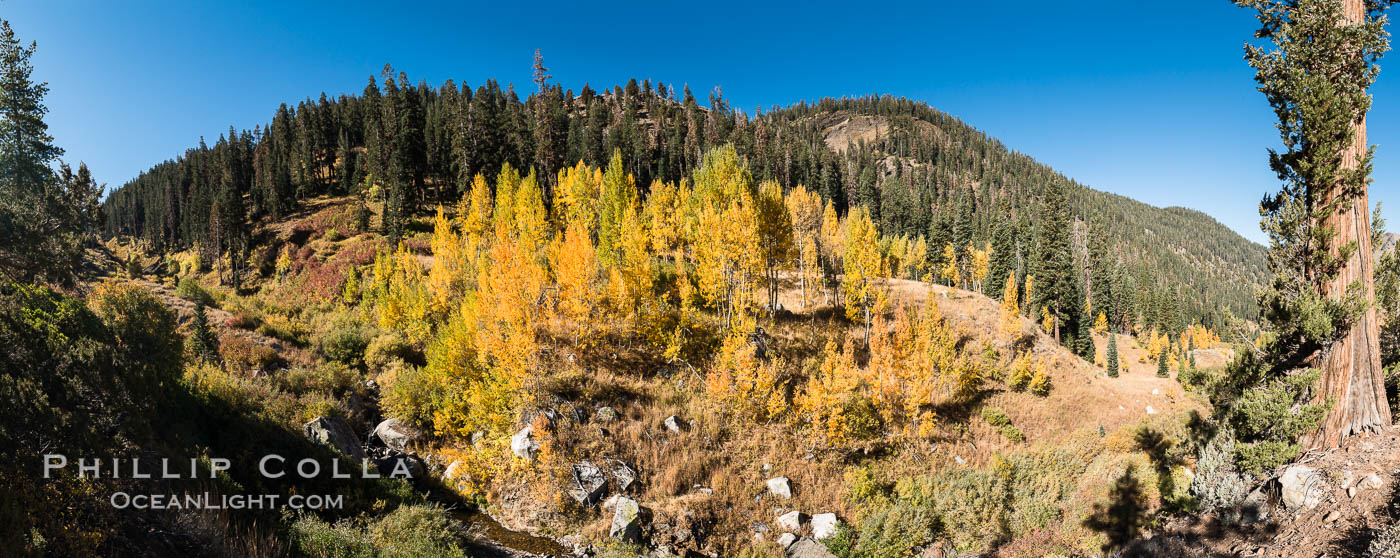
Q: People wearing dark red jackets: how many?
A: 0